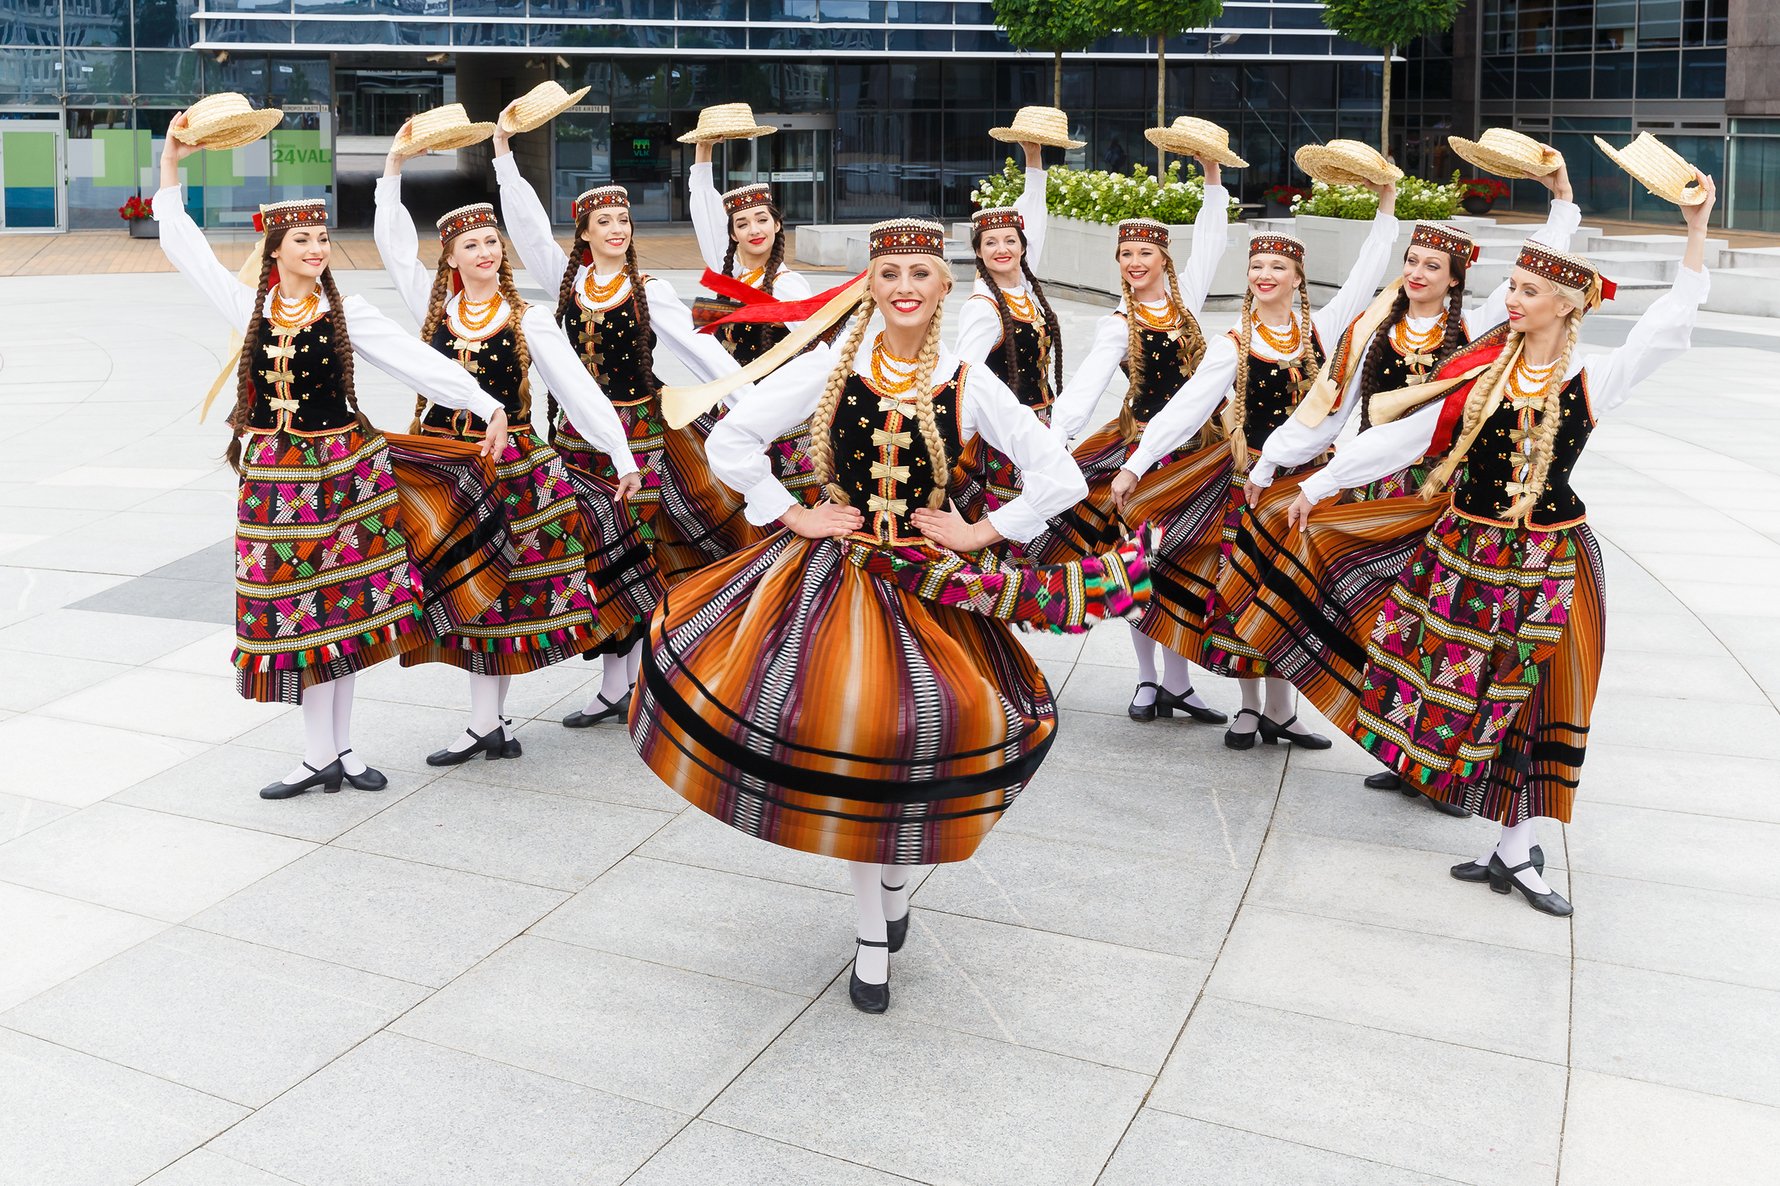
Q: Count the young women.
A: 10